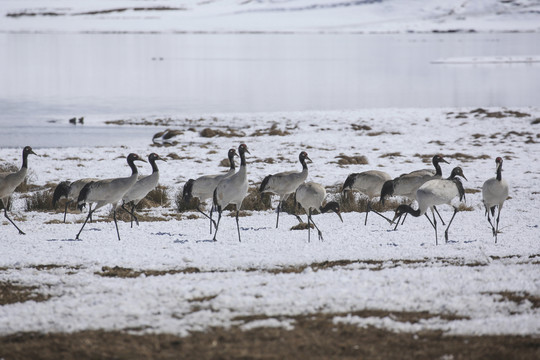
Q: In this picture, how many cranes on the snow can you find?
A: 13